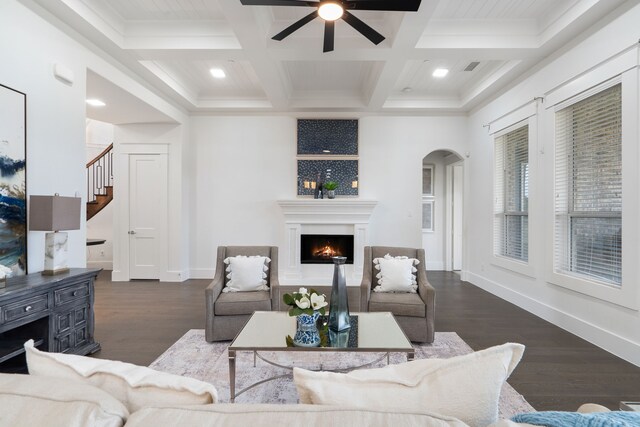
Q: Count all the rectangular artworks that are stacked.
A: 2